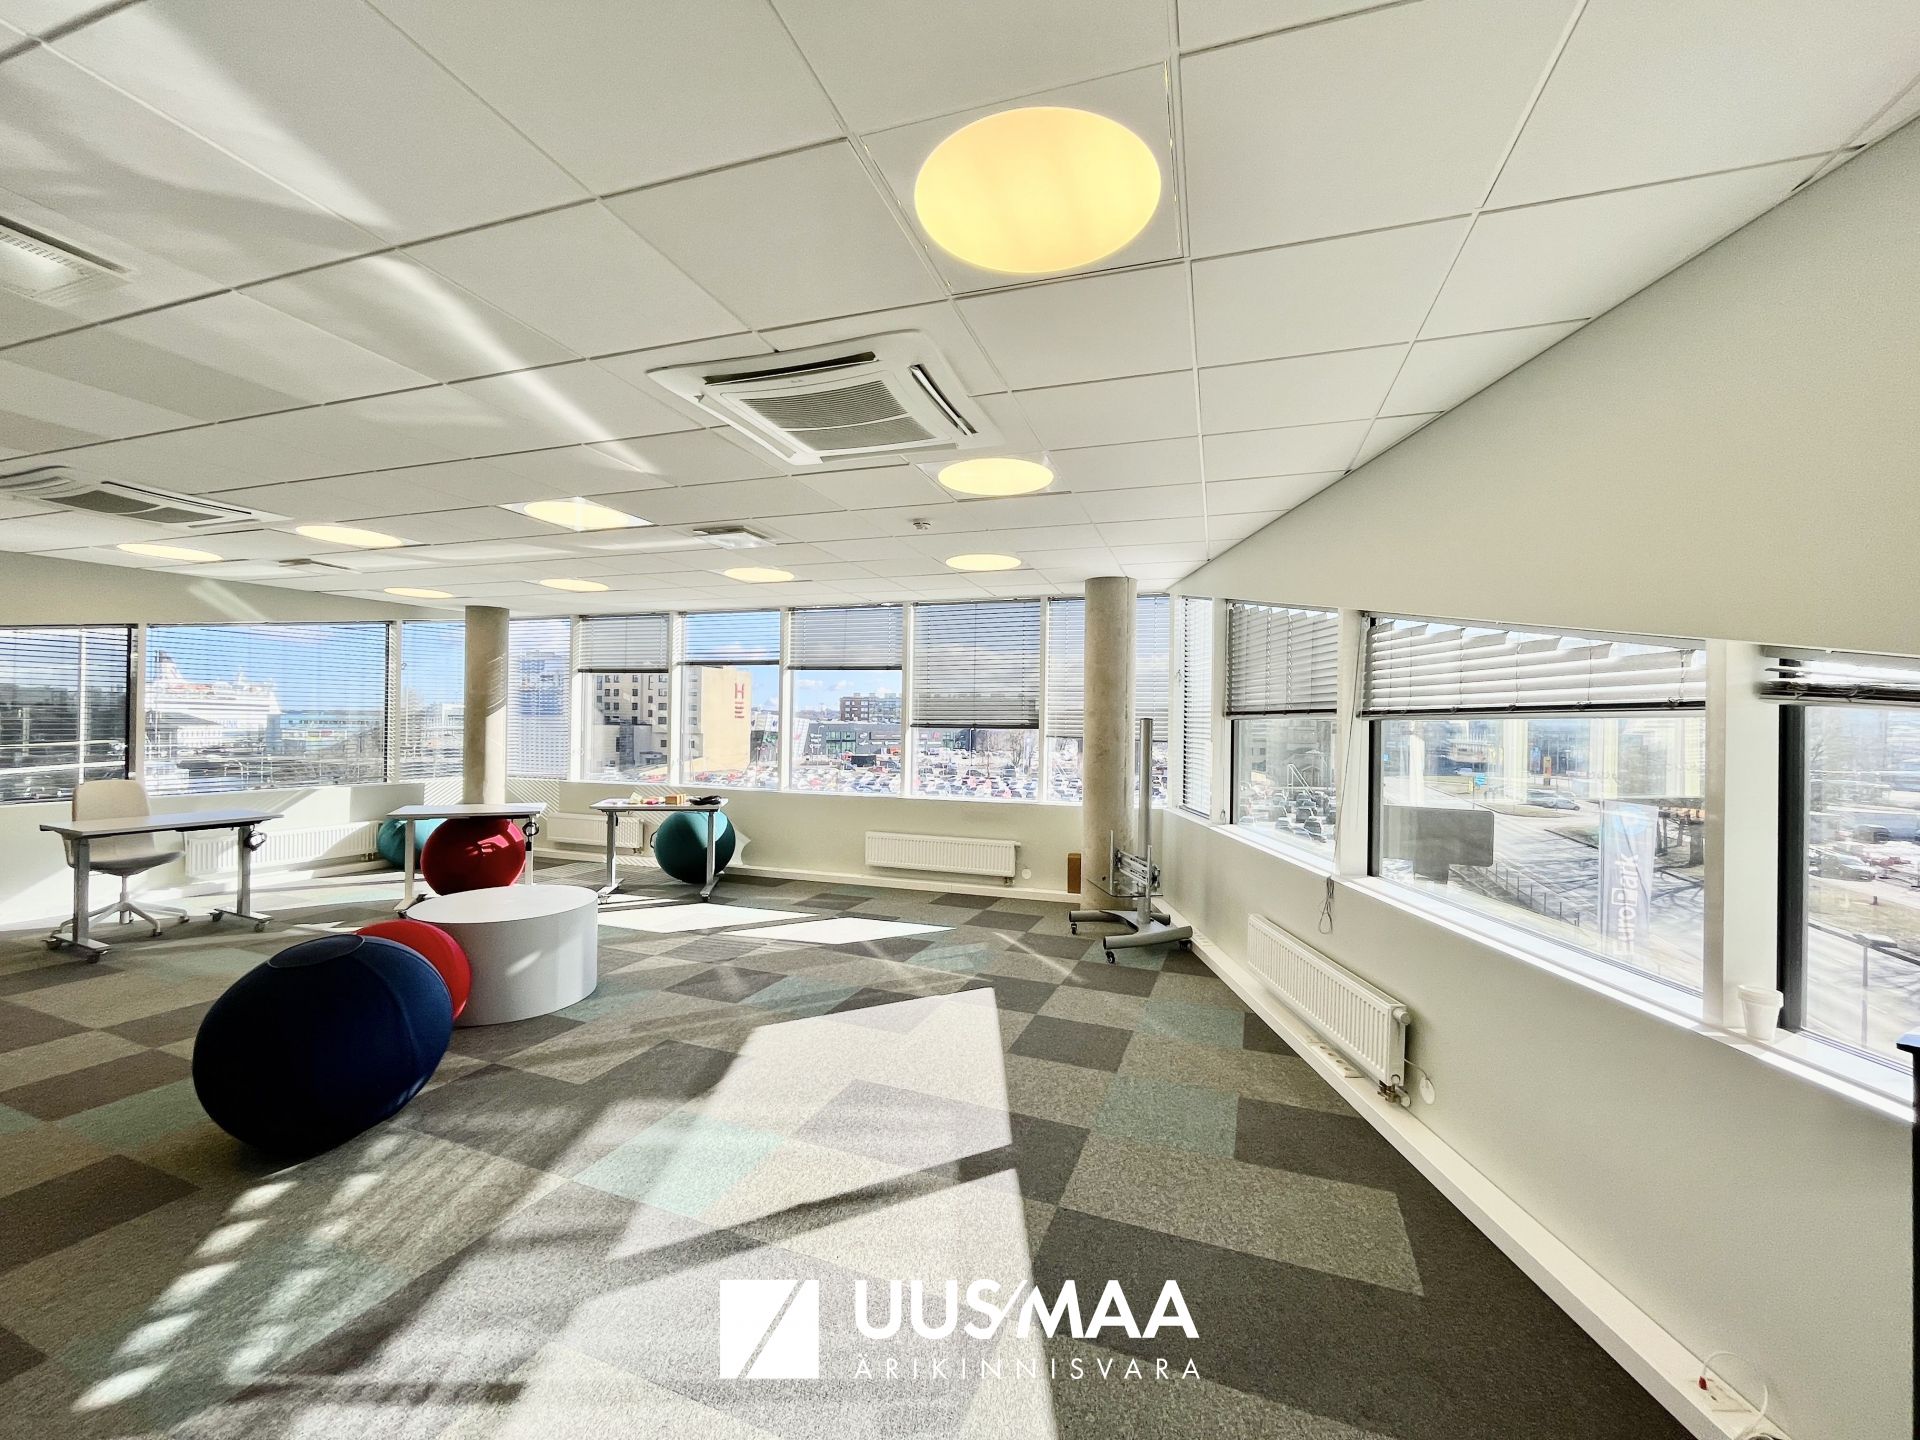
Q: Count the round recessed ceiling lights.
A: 9